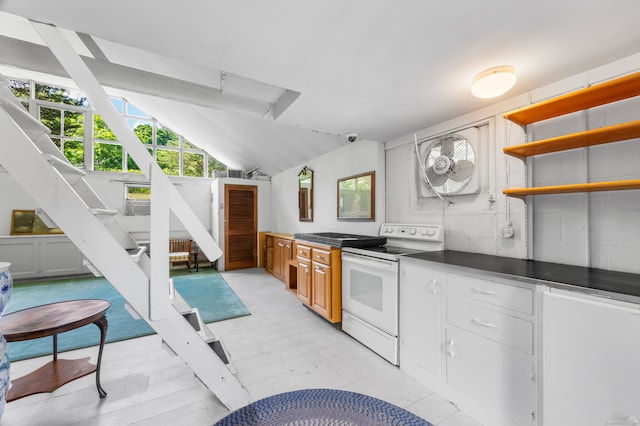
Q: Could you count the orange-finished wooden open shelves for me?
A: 3